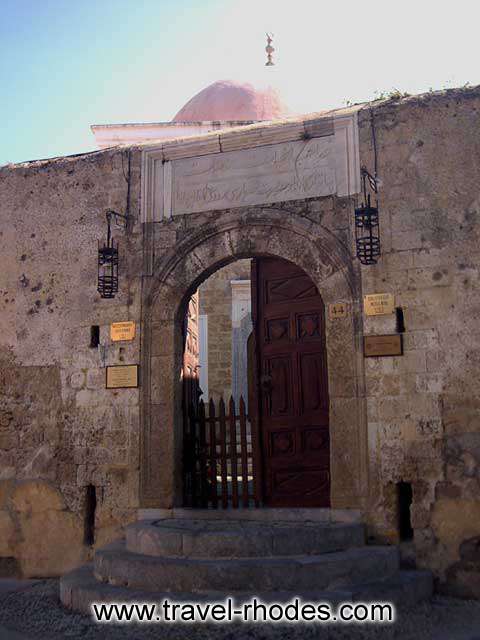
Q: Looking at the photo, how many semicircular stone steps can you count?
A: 3